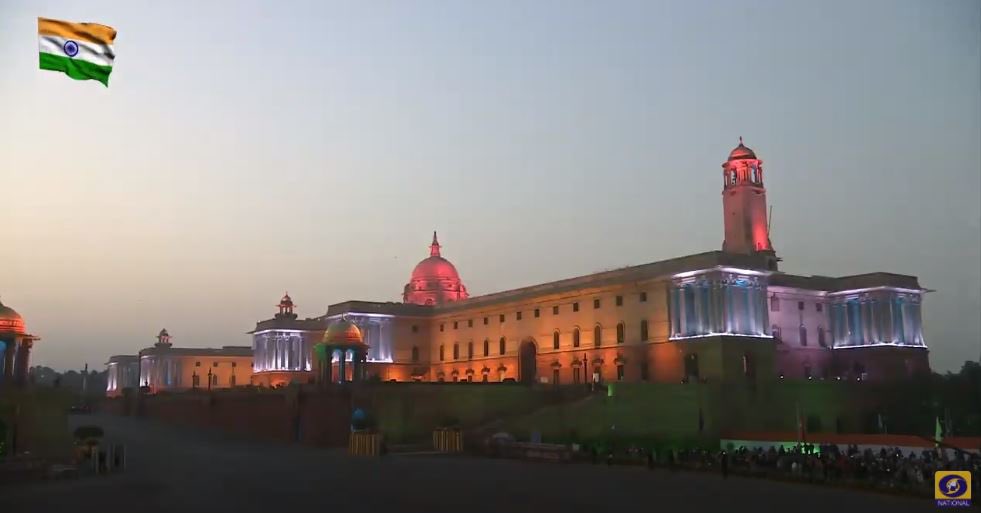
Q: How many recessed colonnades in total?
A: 6